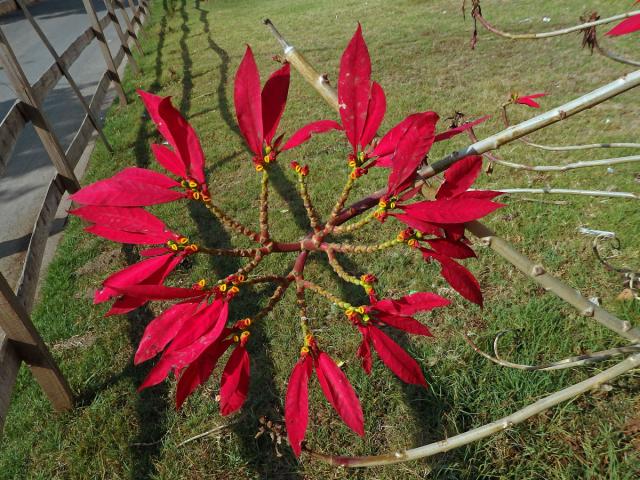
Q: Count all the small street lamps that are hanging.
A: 0